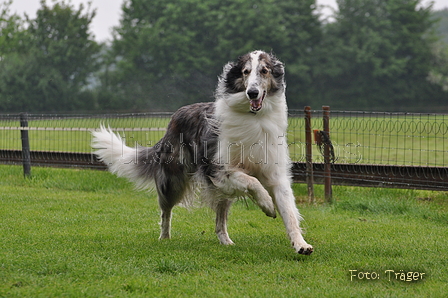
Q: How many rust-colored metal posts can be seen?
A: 2